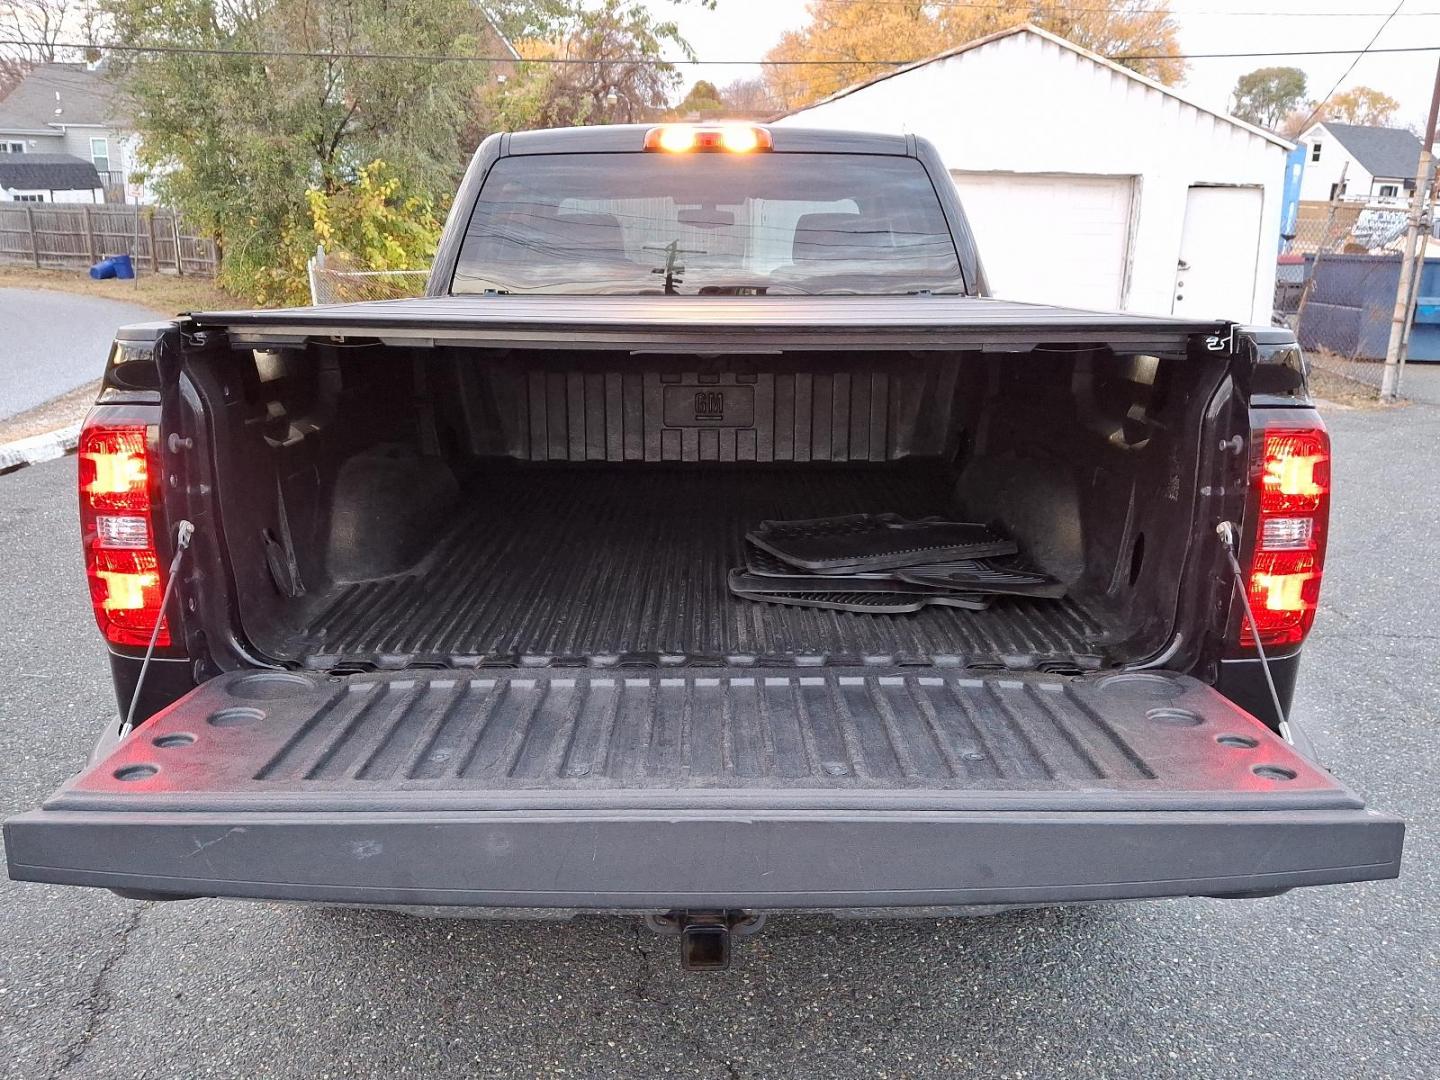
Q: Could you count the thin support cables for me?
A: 2